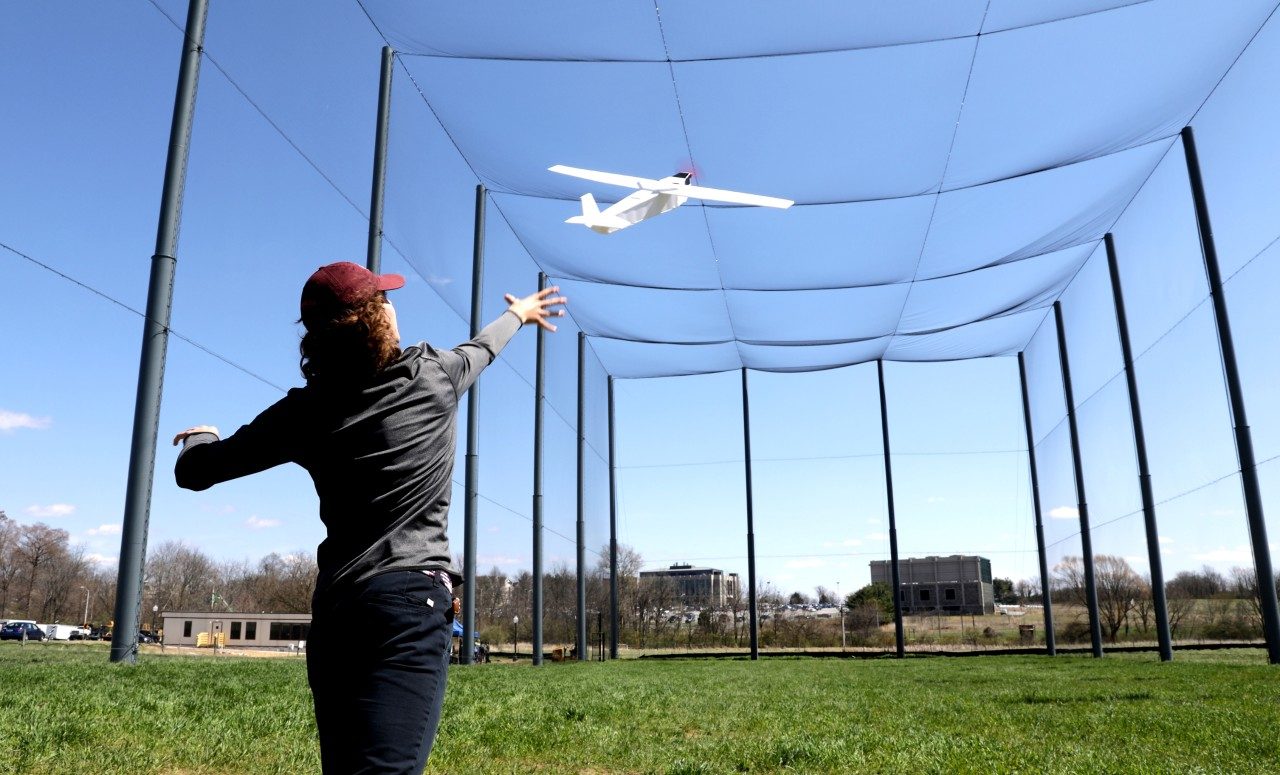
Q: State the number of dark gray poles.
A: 12